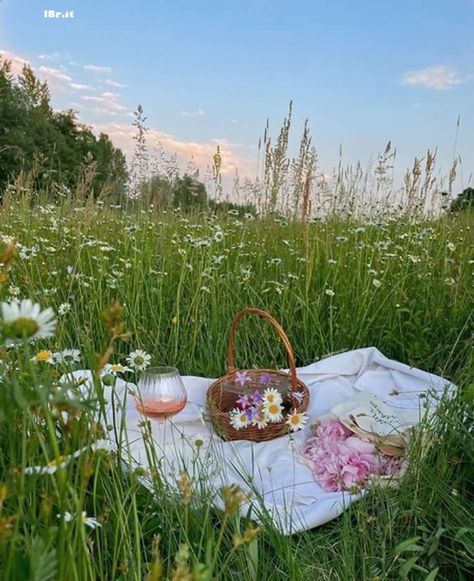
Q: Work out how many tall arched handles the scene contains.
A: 1